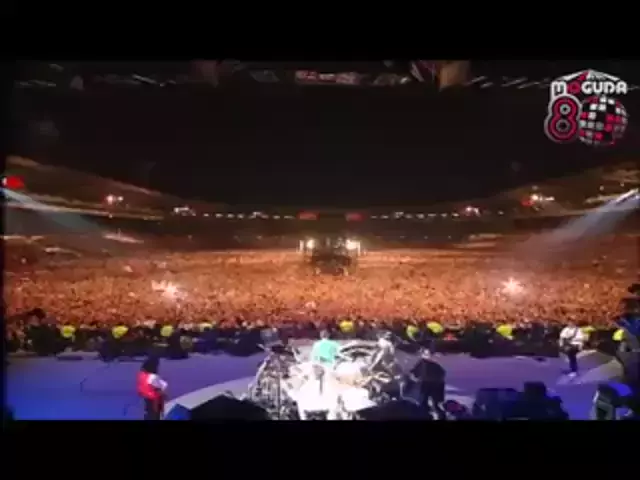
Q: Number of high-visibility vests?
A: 10